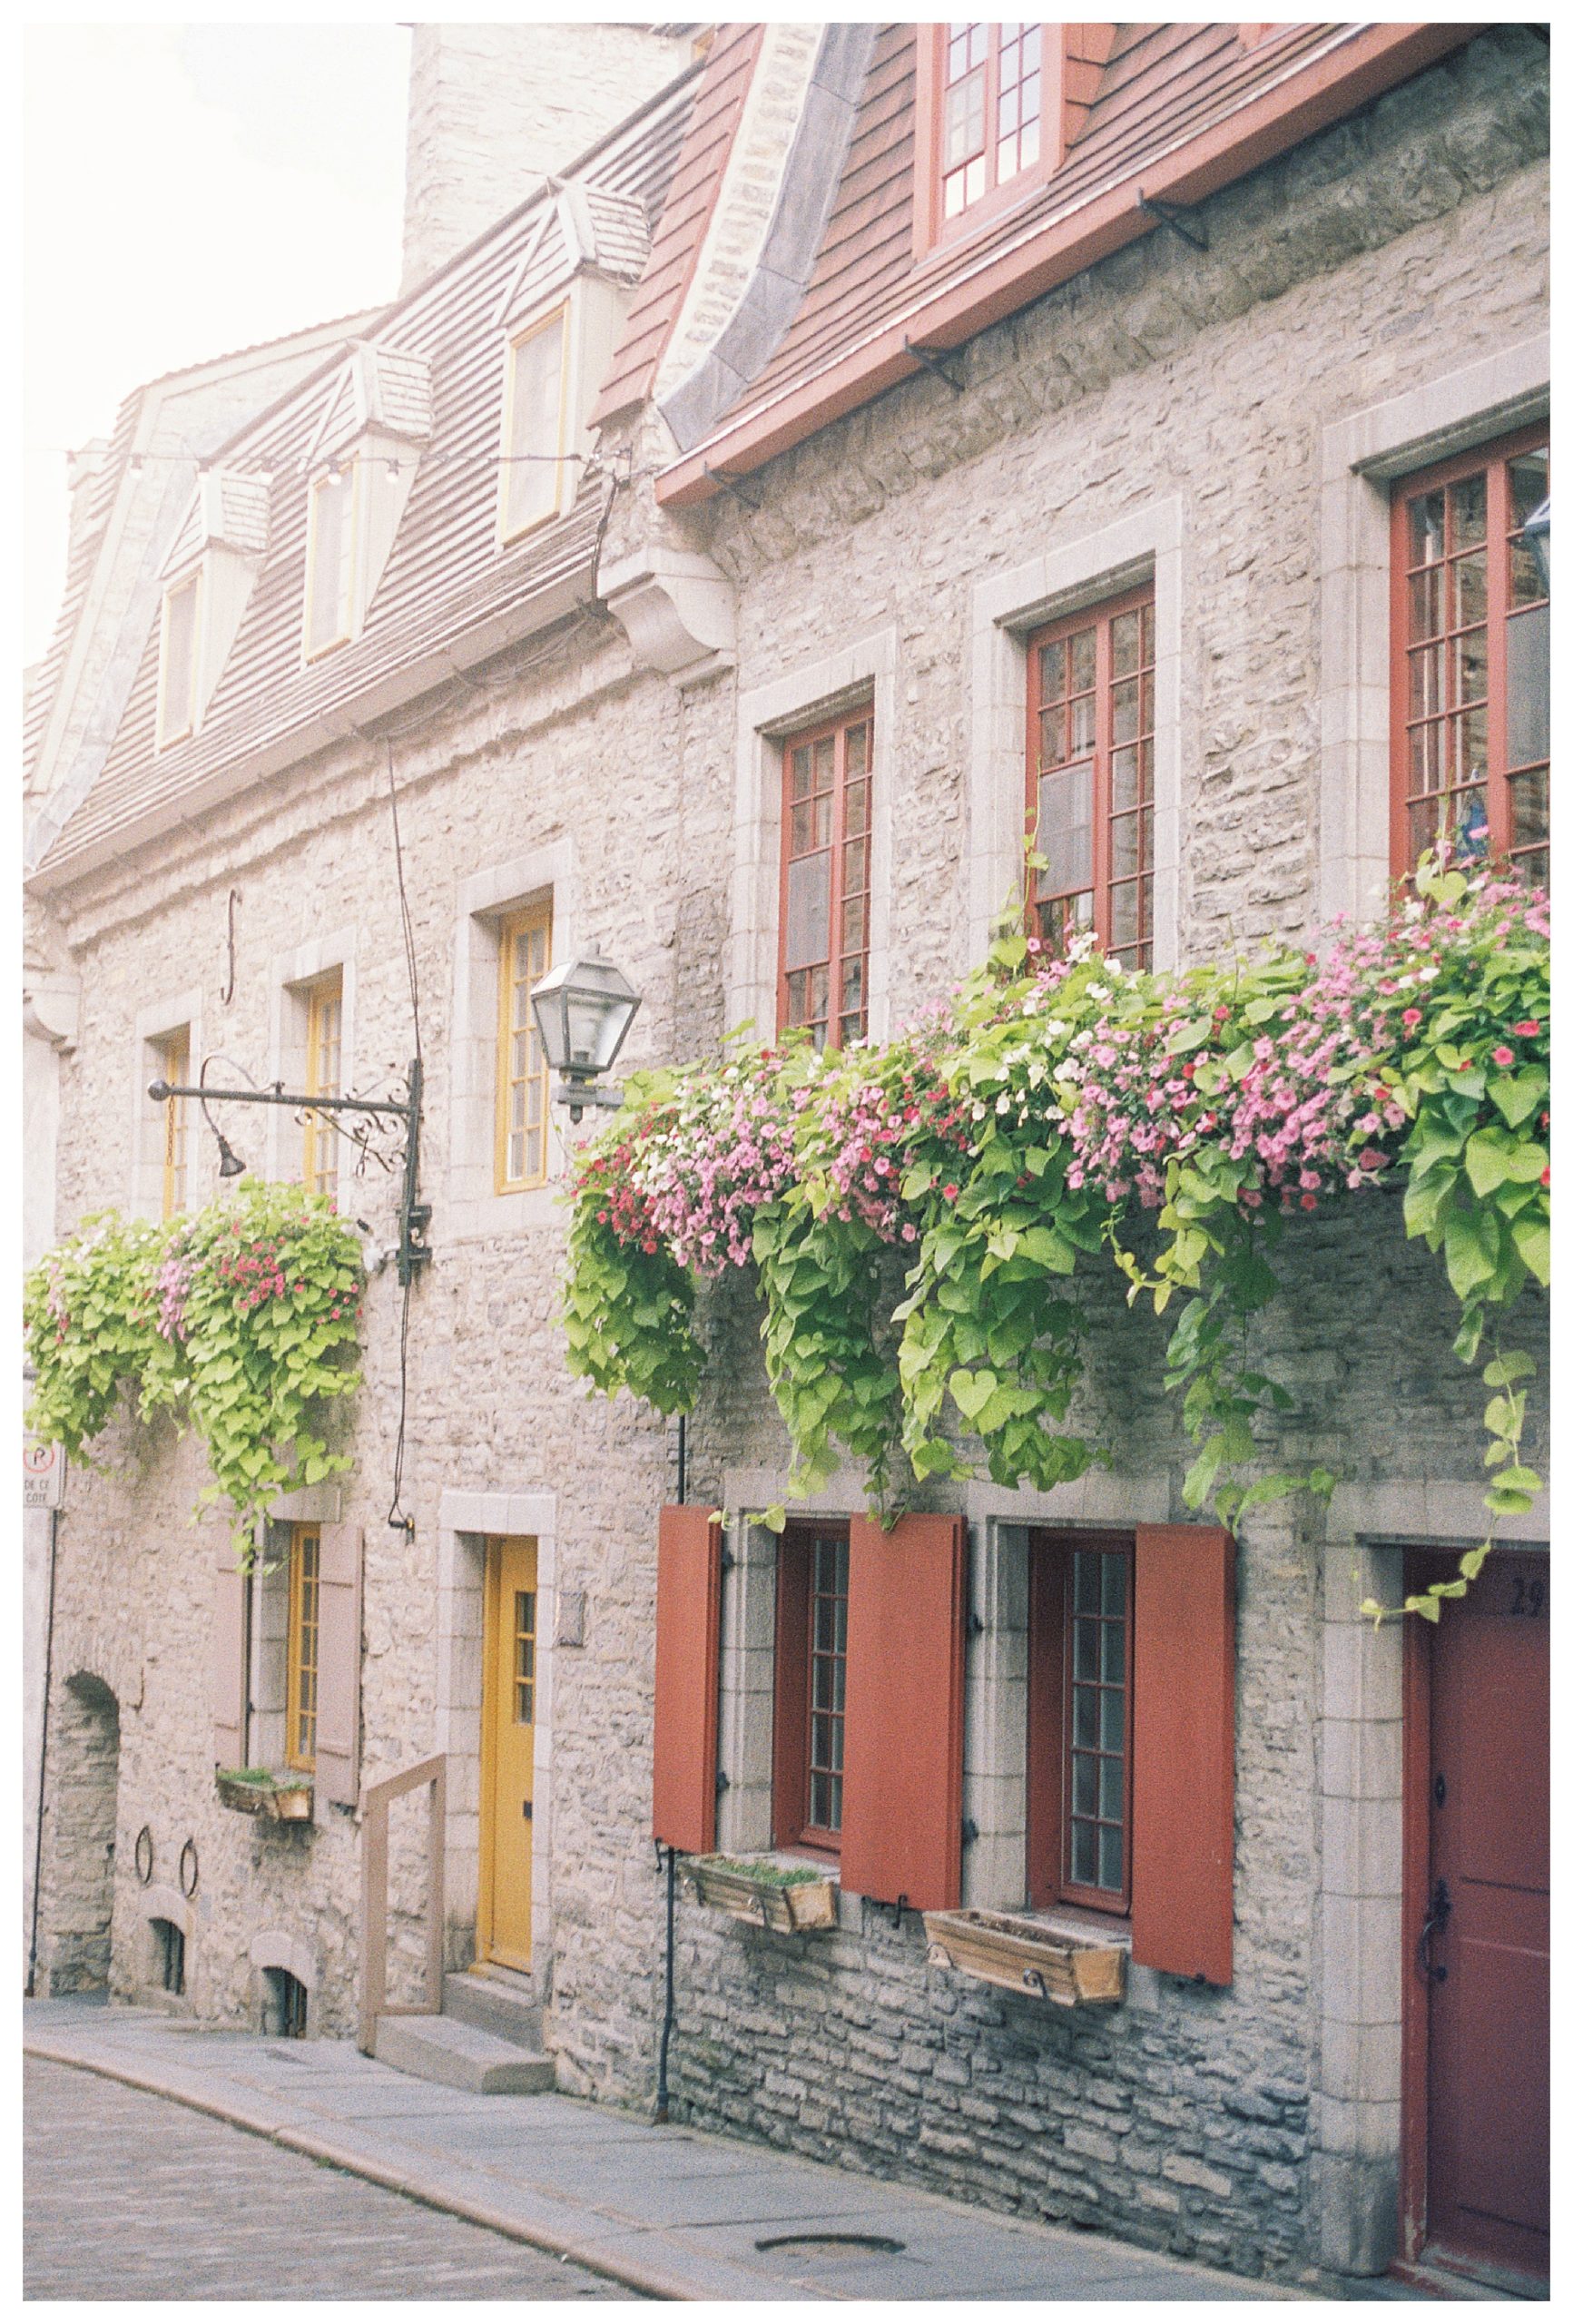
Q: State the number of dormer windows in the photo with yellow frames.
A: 3